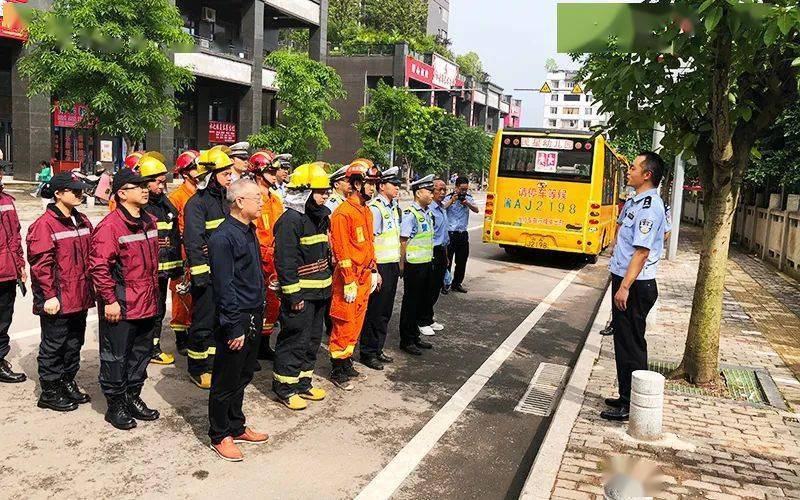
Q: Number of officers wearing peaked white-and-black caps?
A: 5